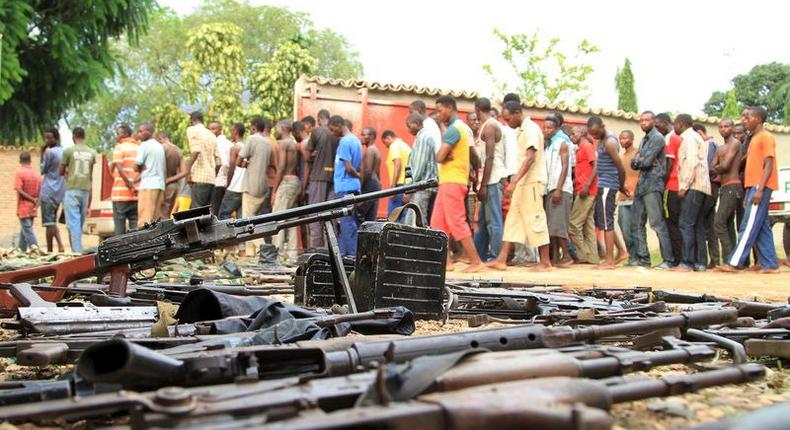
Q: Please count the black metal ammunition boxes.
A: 2